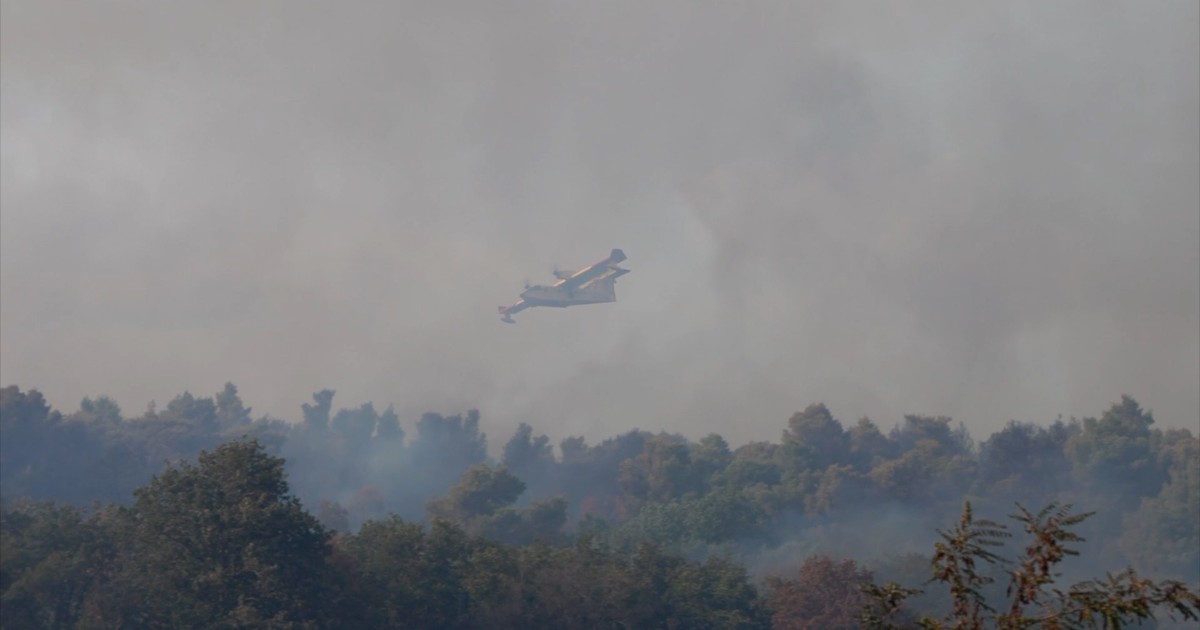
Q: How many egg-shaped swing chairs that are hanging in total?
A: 0